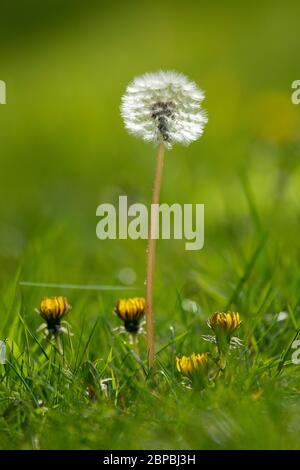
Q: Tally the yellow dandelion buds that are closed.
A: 4